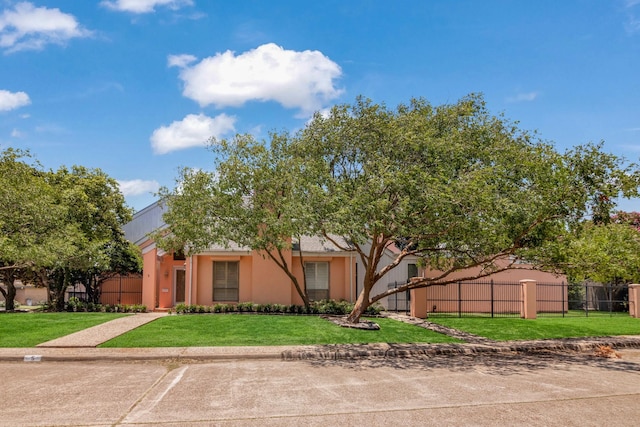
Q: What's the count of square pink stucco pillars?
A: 3